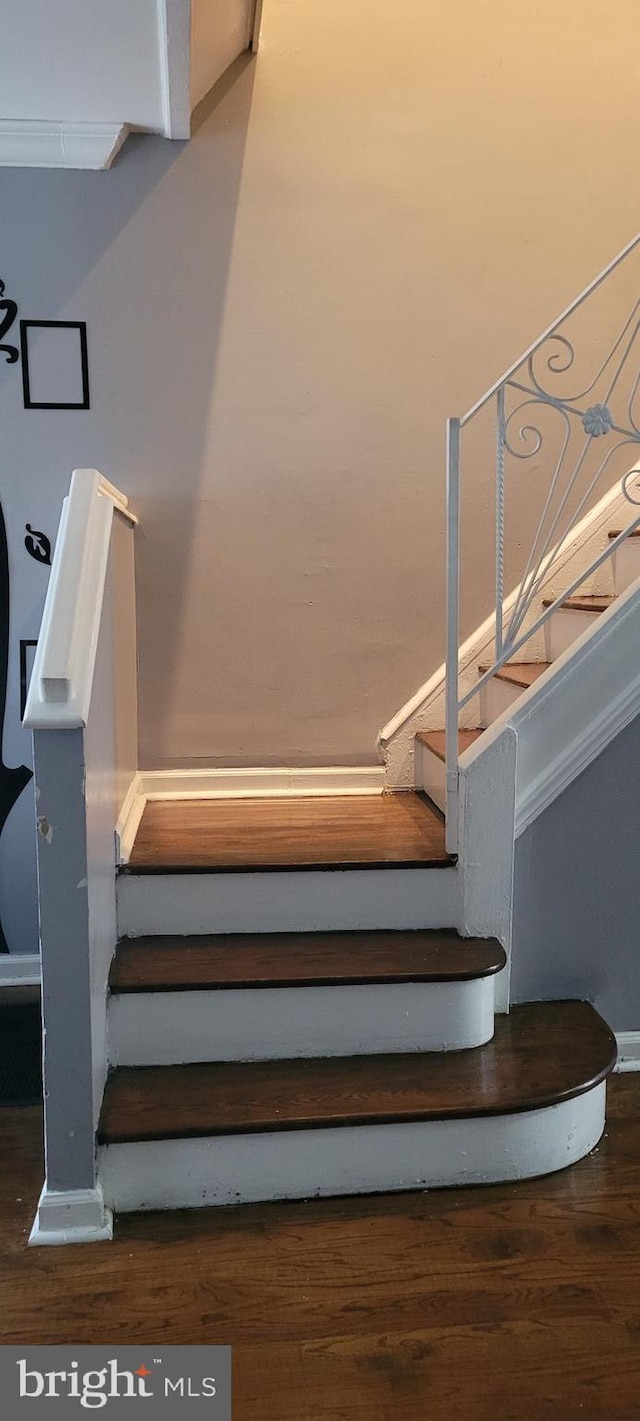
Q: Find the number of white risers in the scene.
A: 7